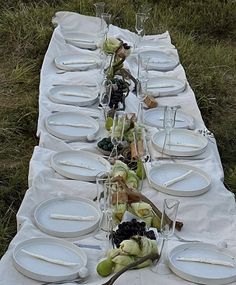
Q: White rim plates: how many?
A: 13